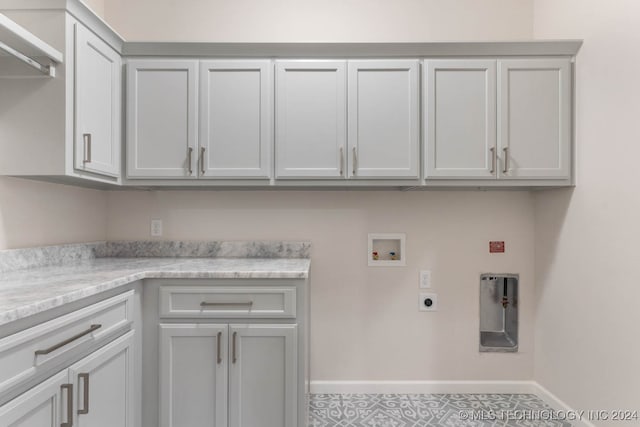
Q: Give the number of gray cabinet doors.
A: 11